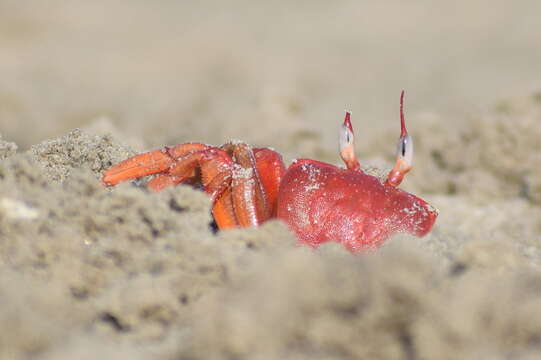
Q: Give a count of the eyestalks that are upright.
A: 2